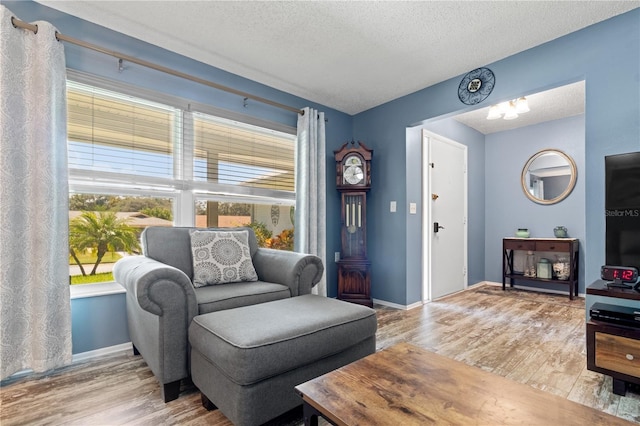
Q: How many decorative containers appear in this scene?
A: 5